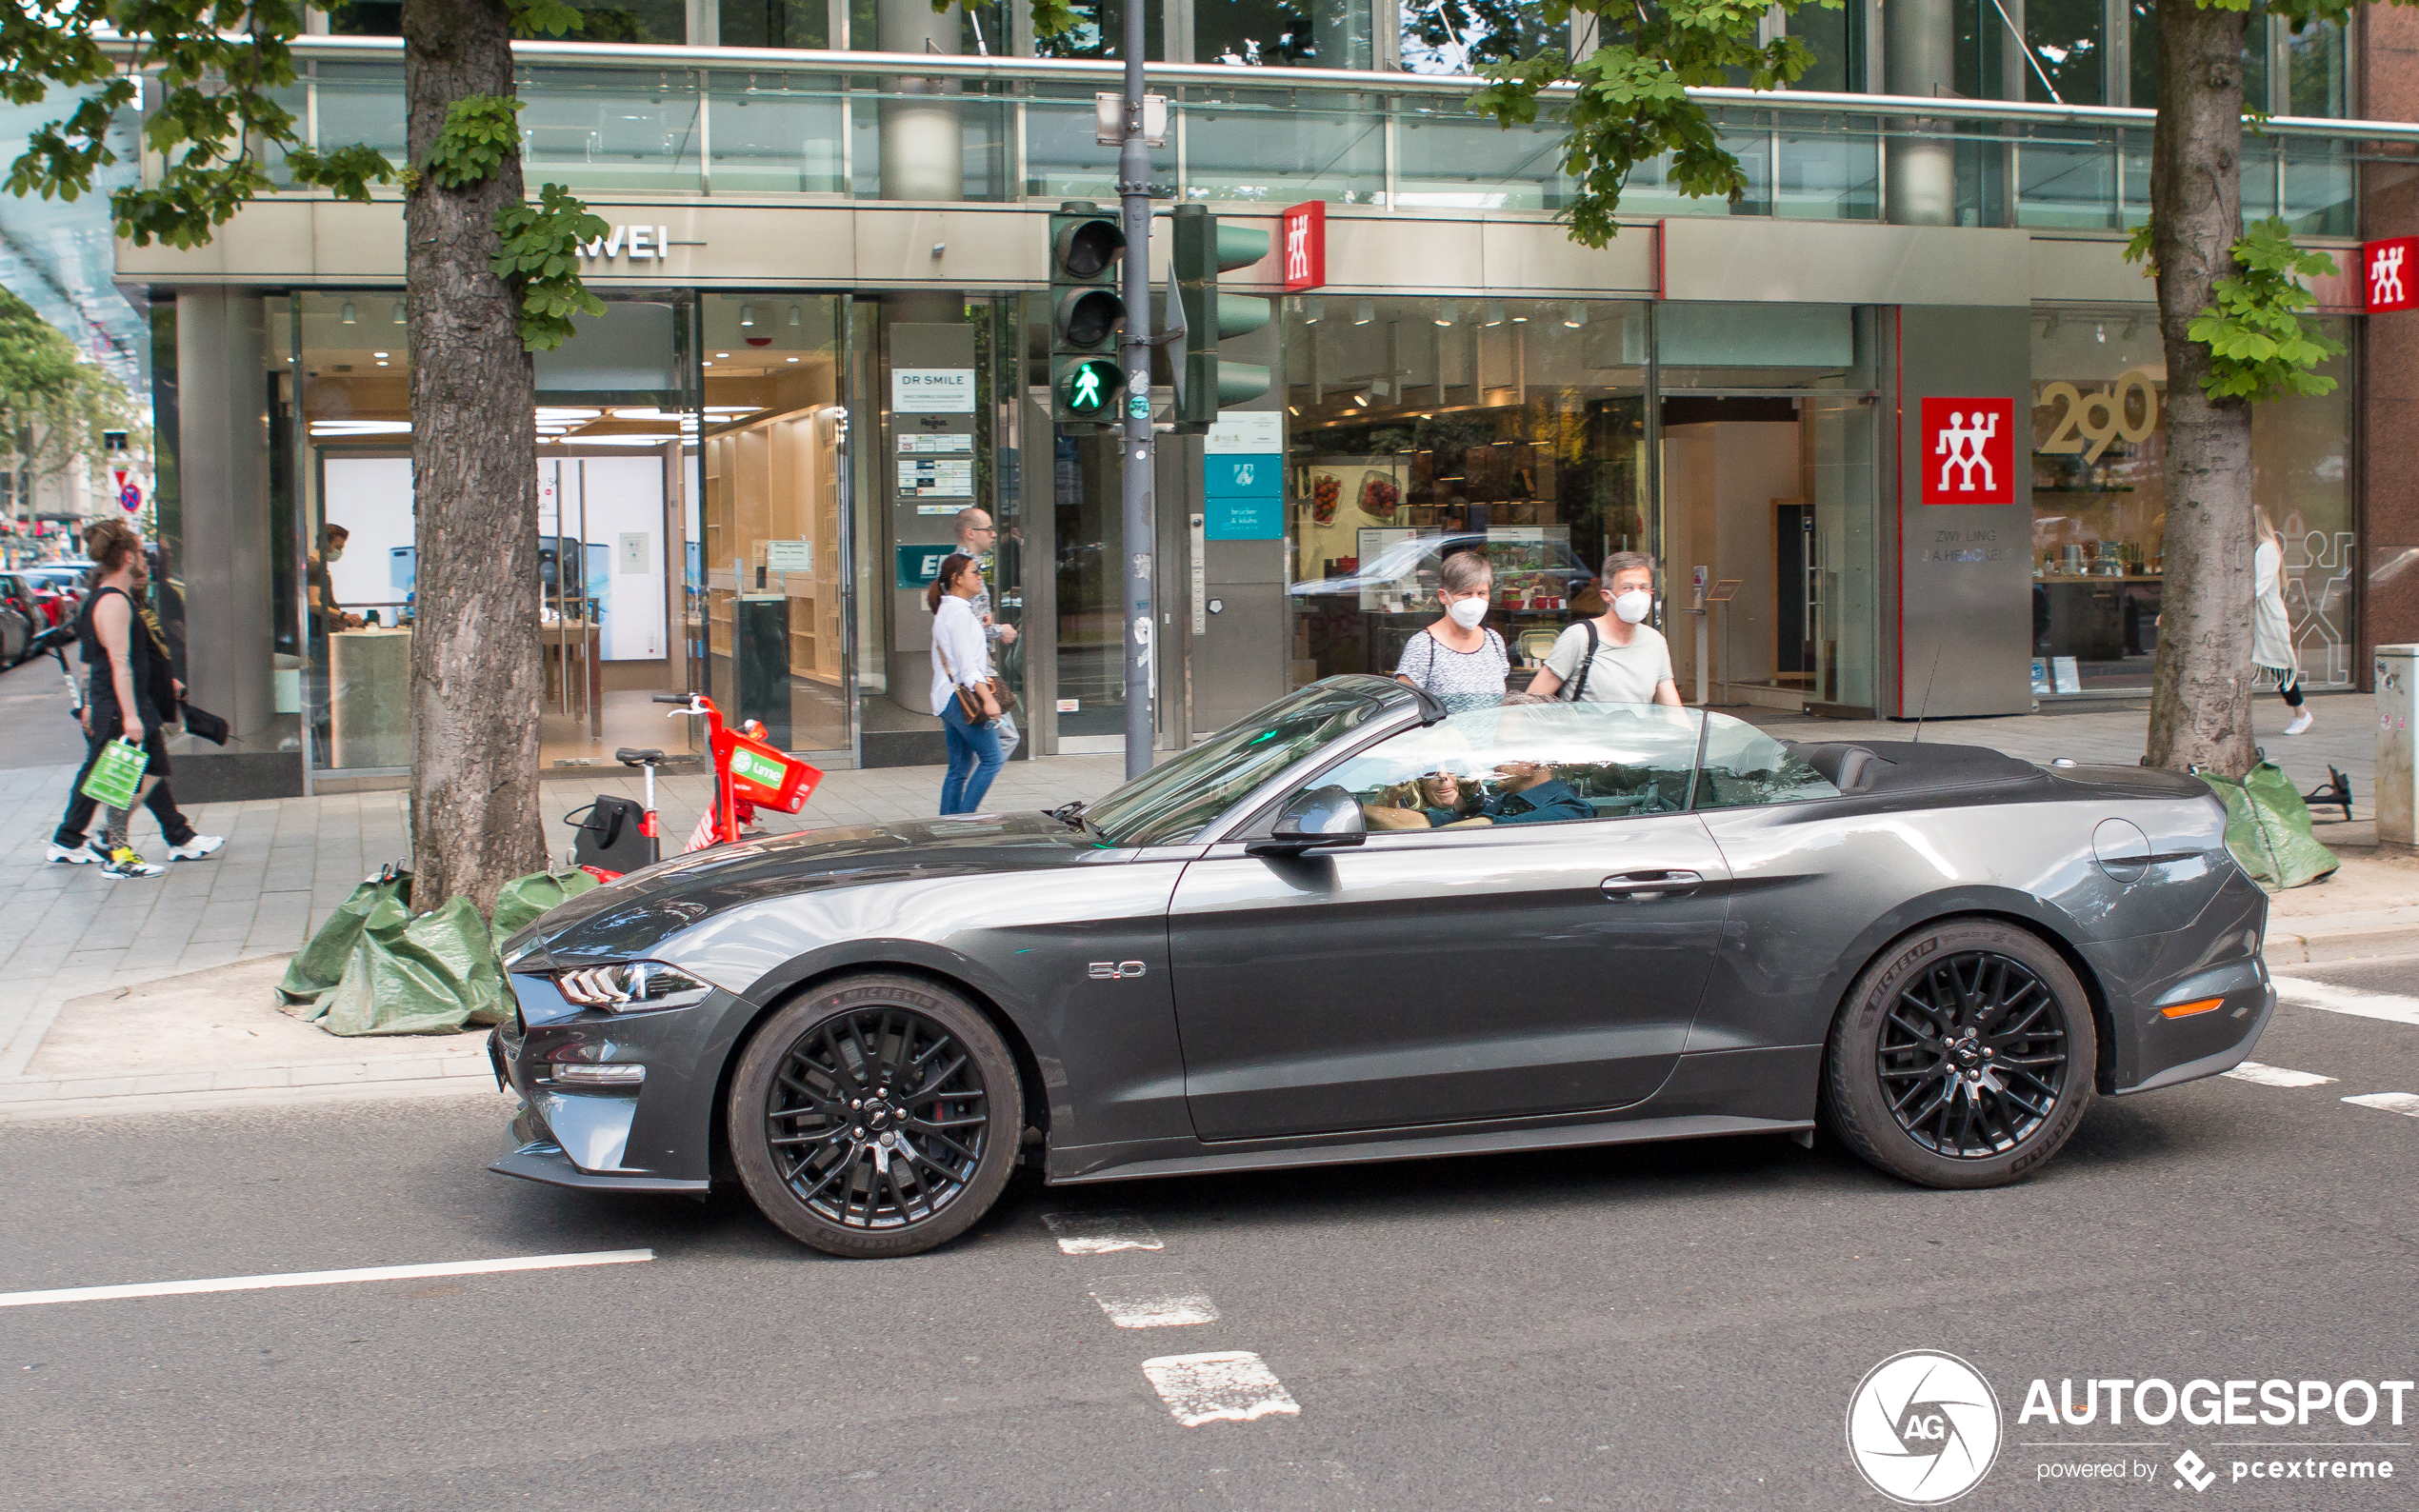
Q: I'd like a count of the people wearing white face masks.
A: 2